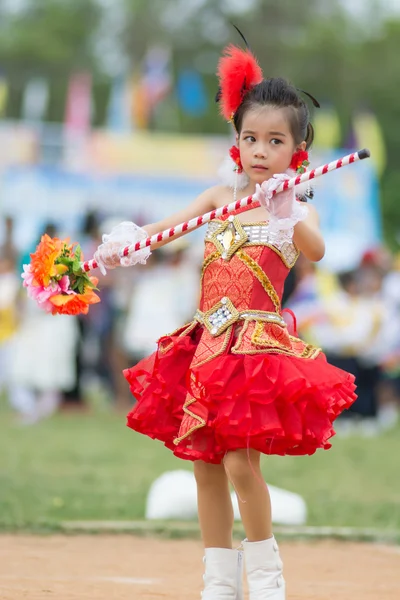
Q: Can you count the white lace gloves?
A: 2